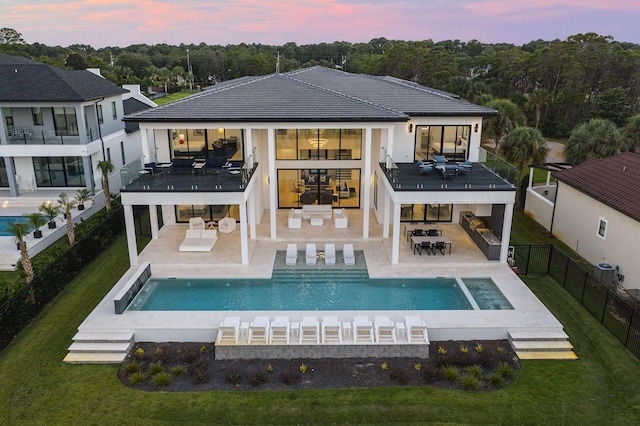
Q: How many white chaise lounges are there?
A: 12